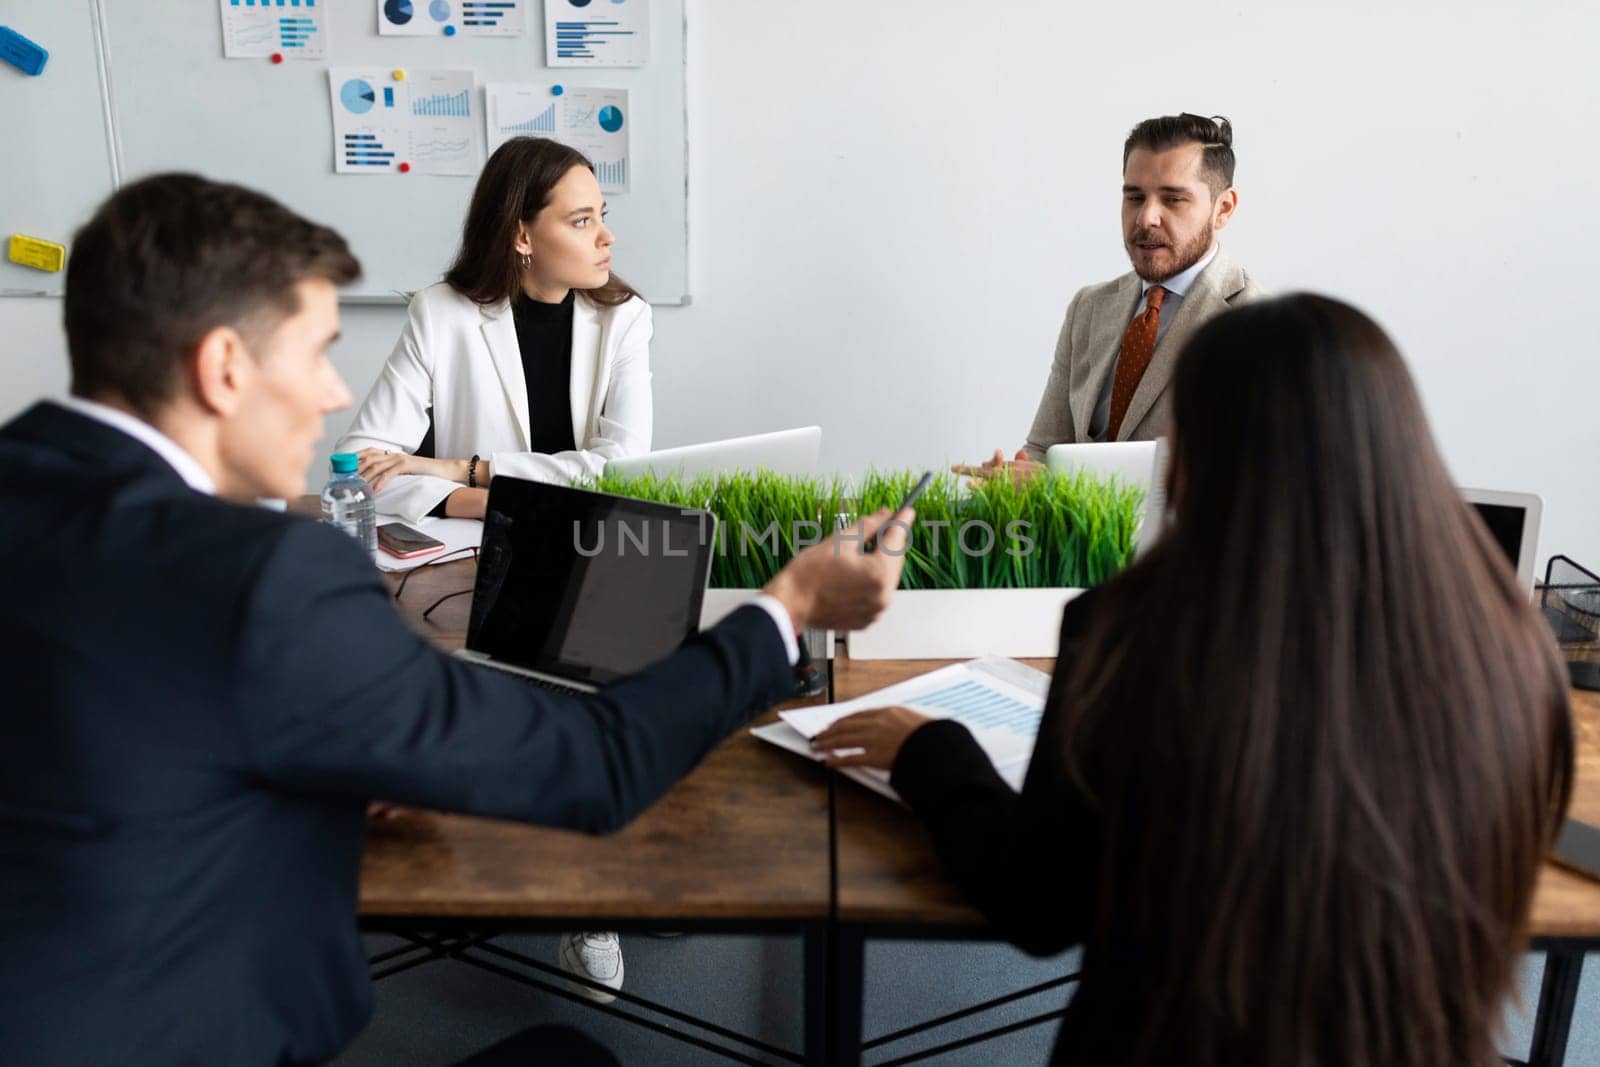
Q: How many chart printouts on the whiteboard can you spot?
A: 5